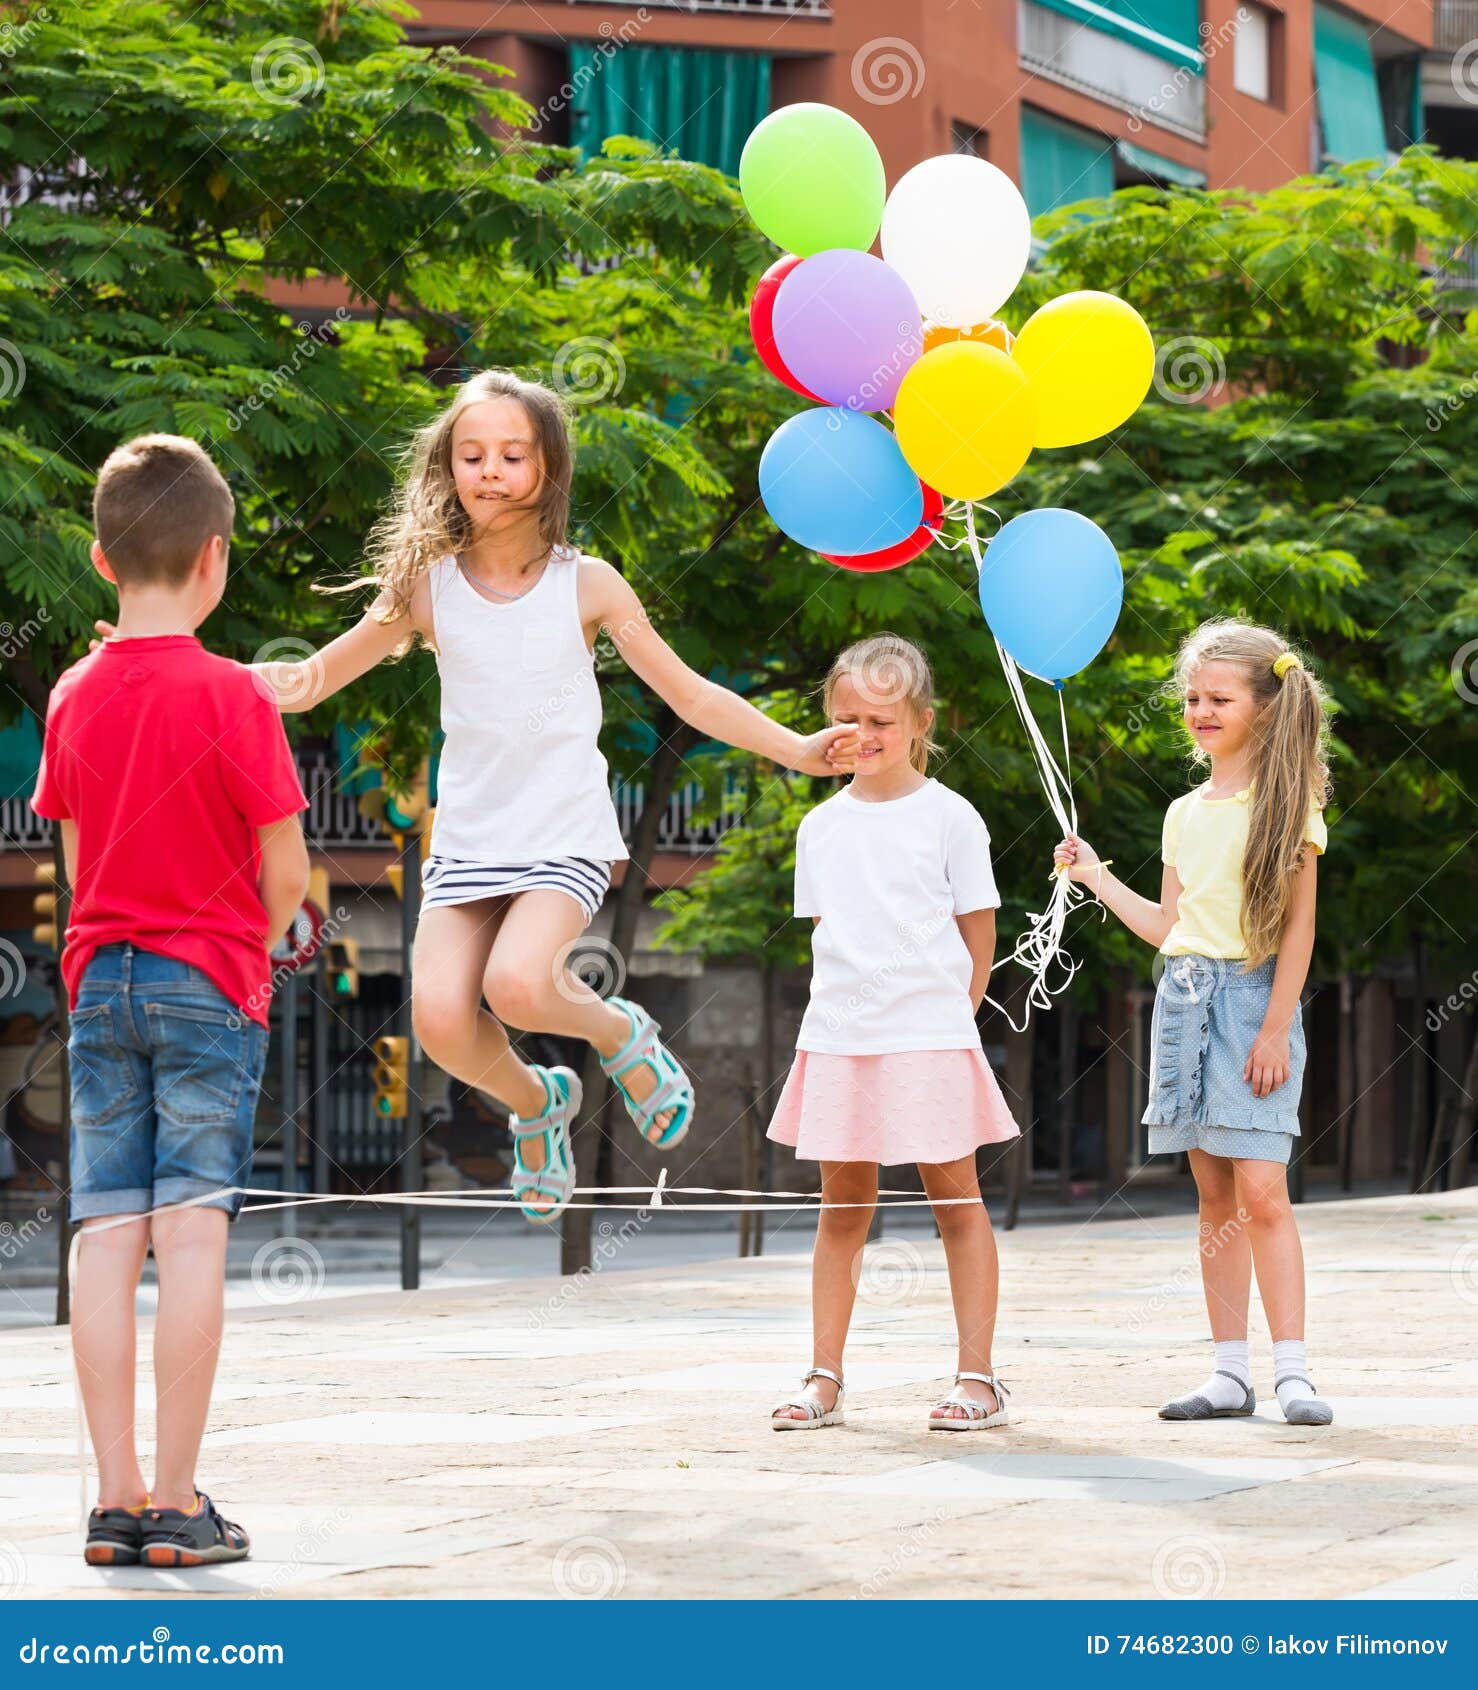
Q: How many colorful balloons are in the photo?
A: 10